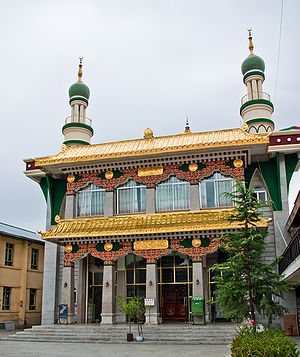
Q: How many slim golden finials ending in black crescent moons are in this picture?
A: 2